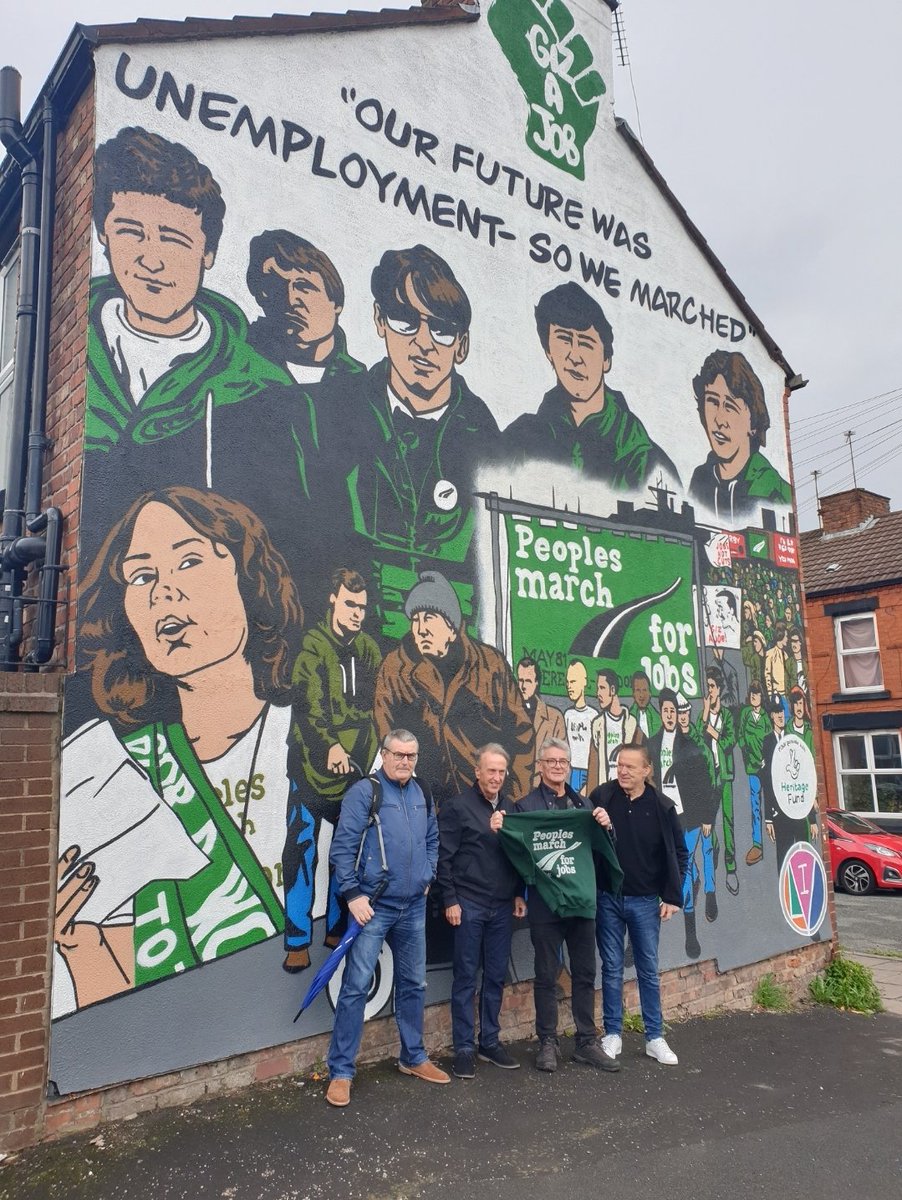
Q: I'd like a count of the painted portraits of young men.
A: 5